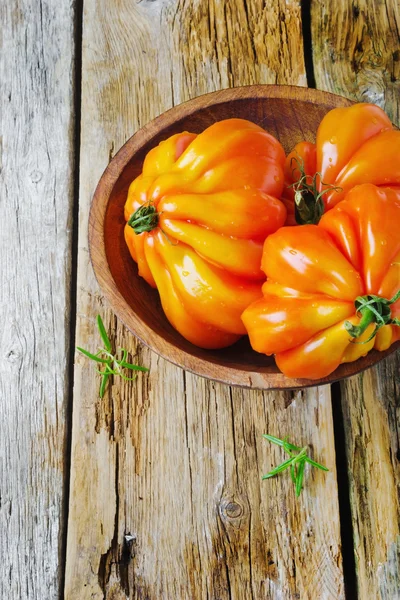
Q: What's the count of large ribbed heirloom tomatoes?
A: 3